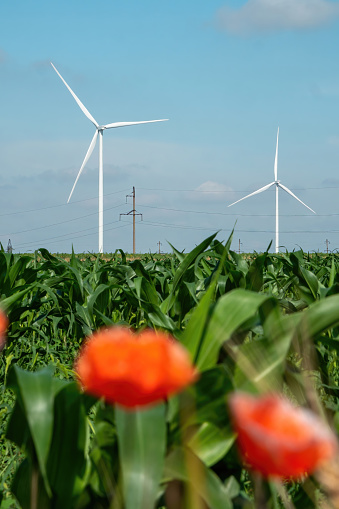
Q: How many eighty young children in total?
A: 0